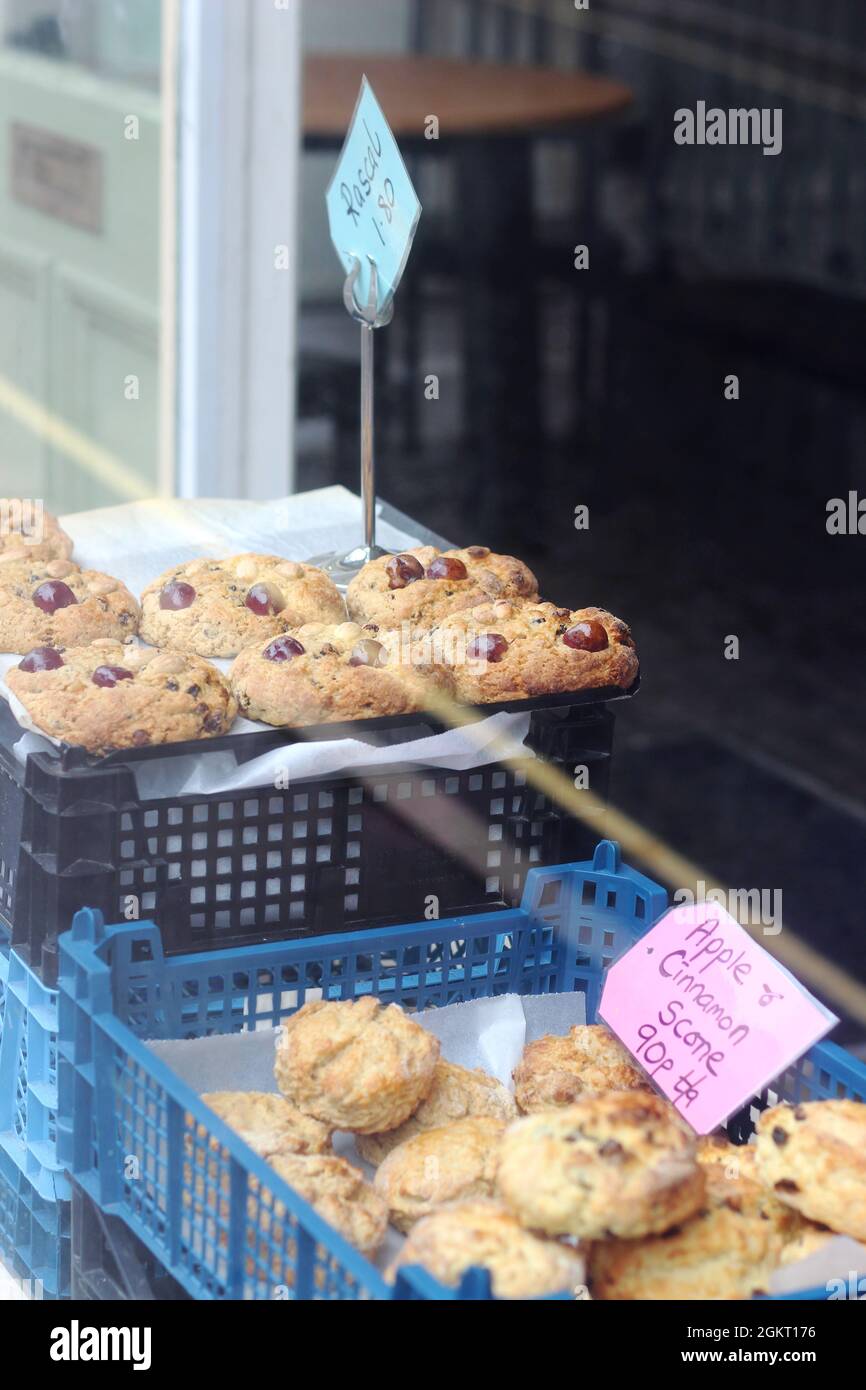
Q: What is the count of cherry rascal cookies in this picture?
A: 7